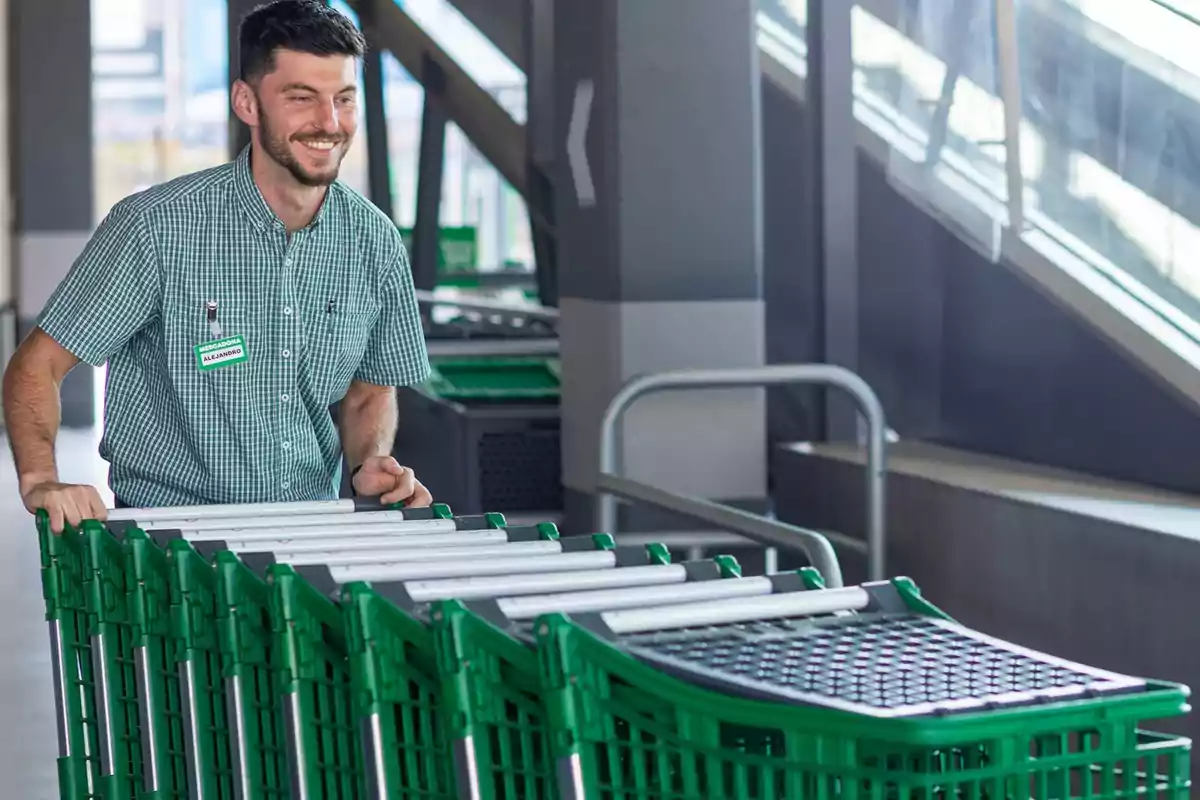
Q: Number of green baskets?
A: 9